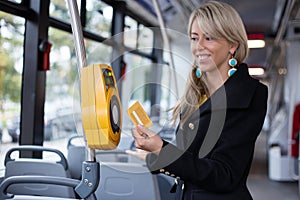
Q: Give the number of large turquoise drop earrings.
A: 2